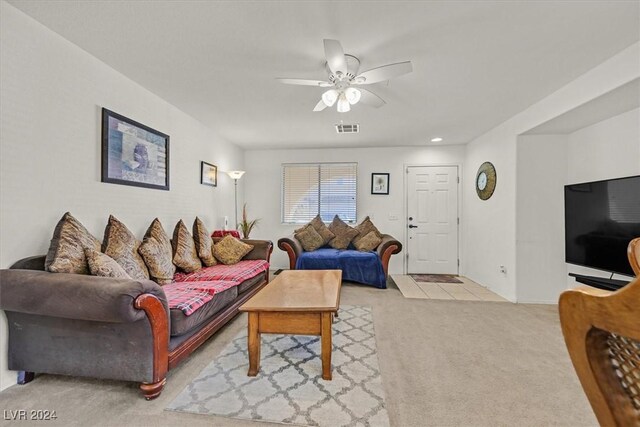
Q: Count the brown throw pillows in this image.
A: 12